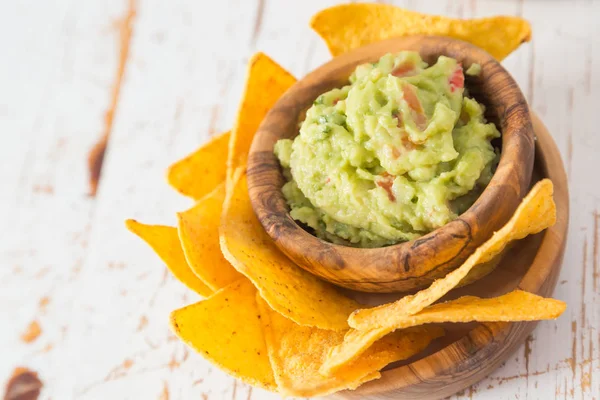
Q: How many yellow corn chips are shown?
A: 10